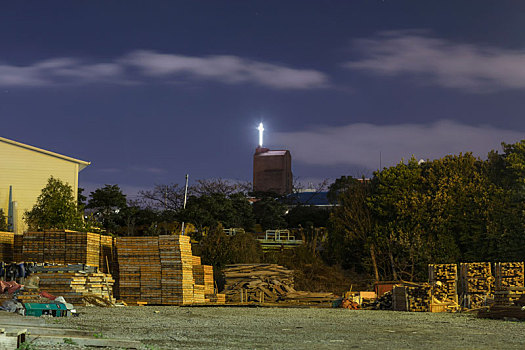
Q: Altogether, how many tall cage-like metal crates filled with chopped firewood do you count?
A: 3